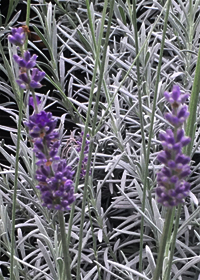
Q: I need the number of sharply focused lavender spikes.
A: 2